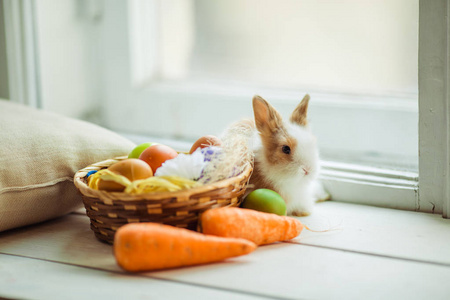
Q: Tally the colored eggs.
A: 5